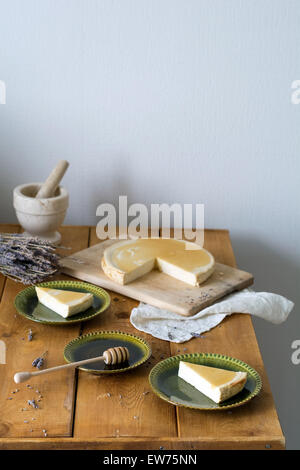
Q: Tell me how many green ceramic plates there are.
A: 3